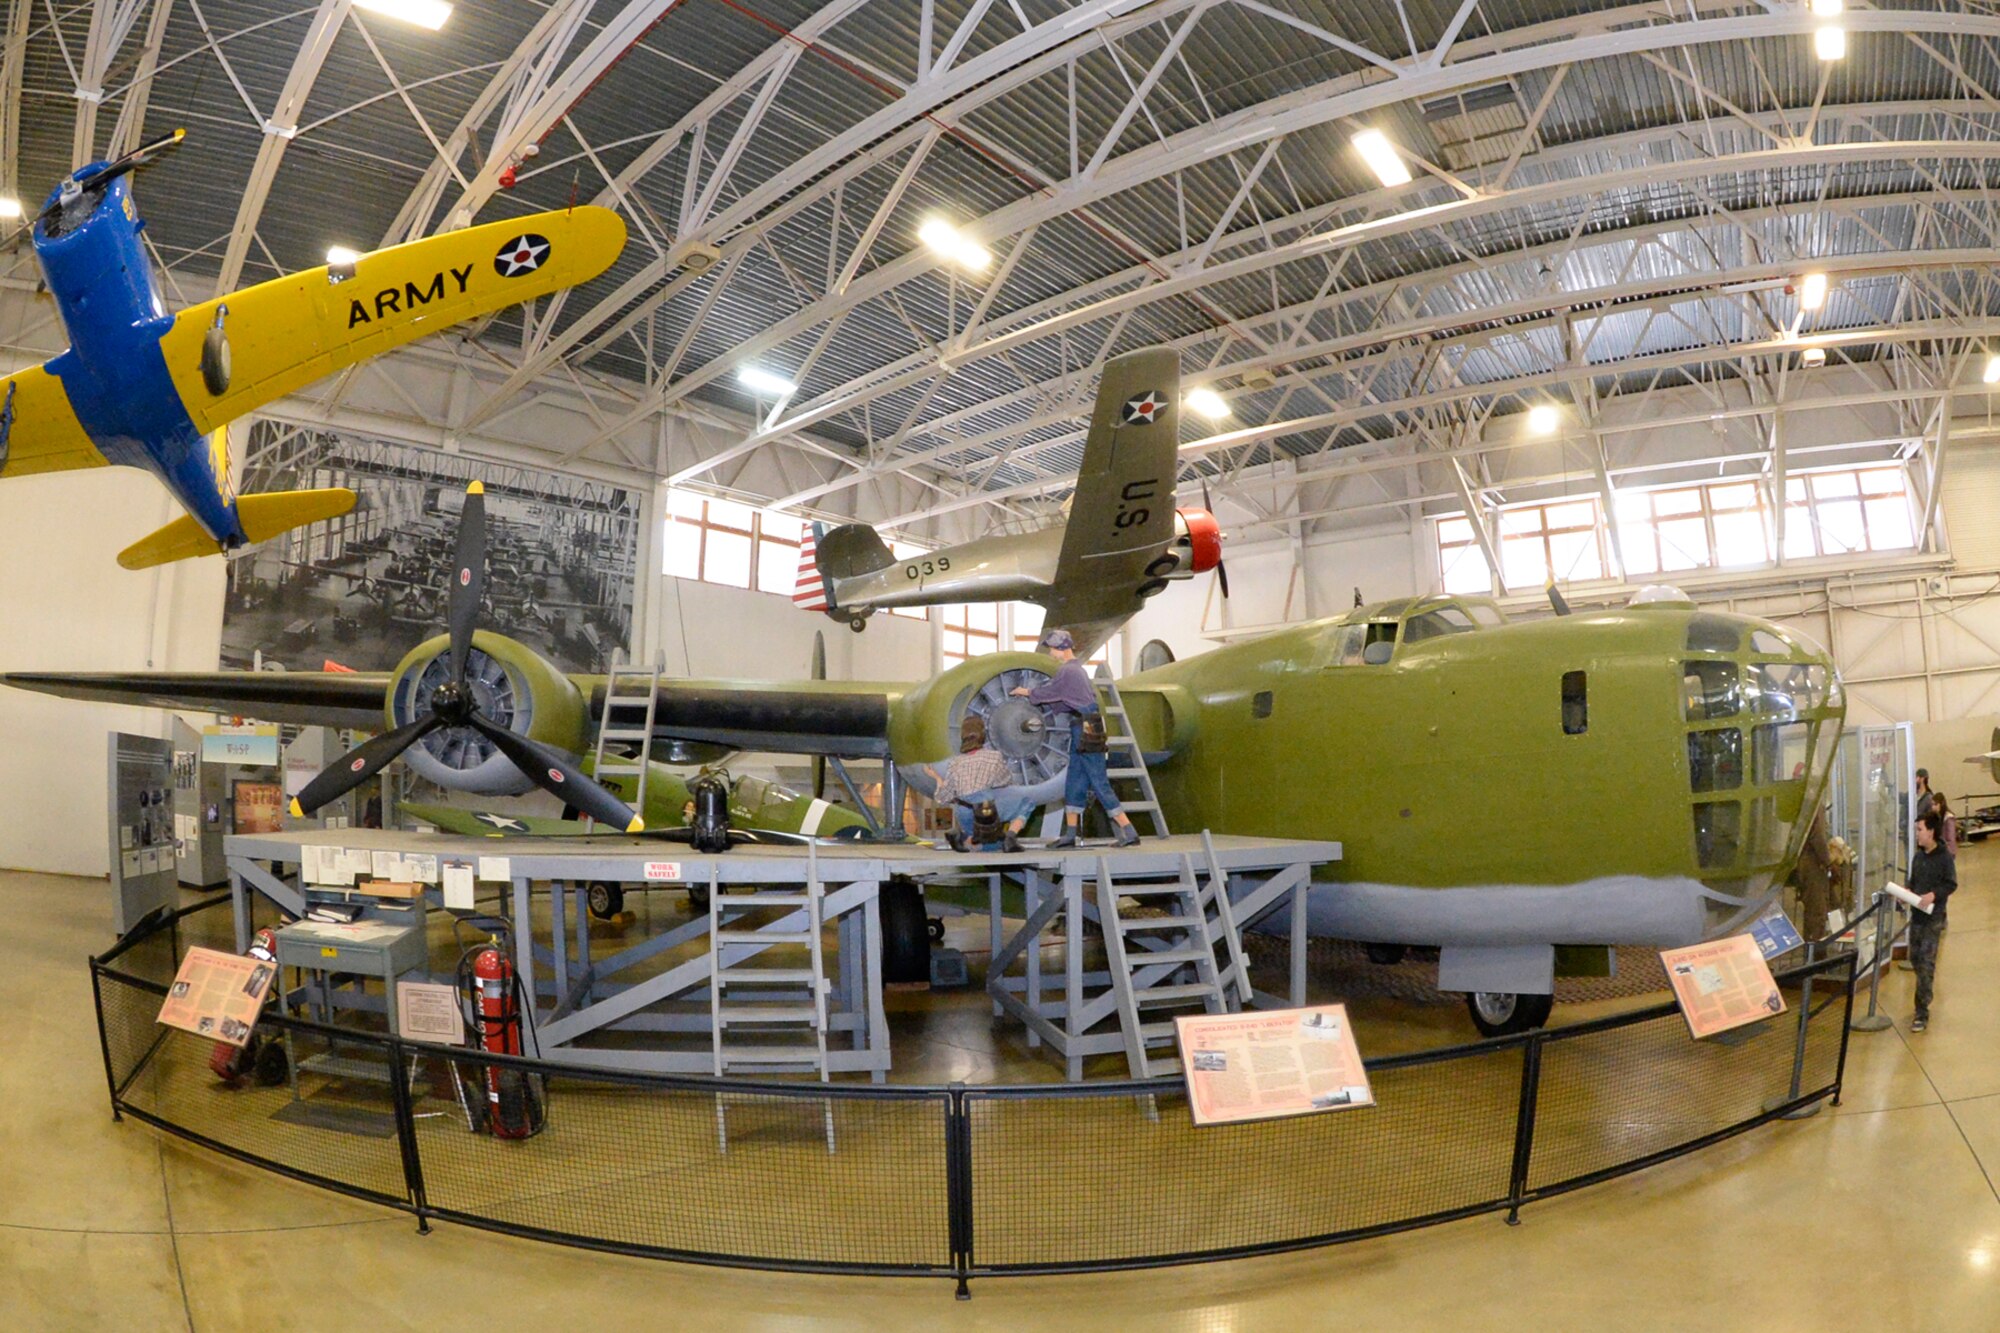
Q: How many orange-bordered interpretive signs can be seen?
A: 3